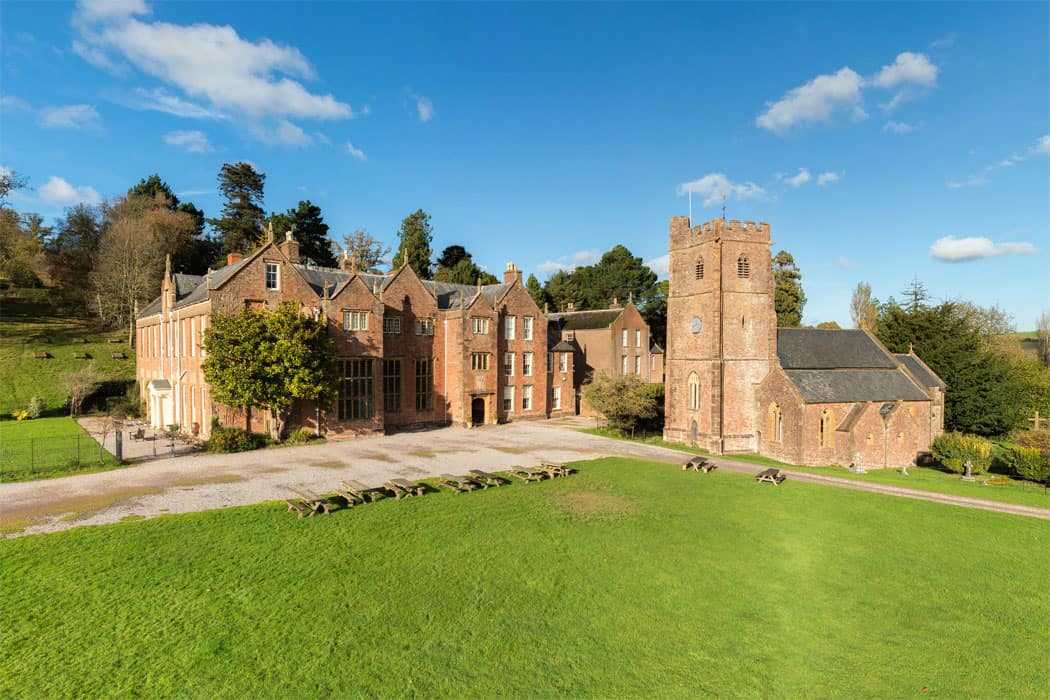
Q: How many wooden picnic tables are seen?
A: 9